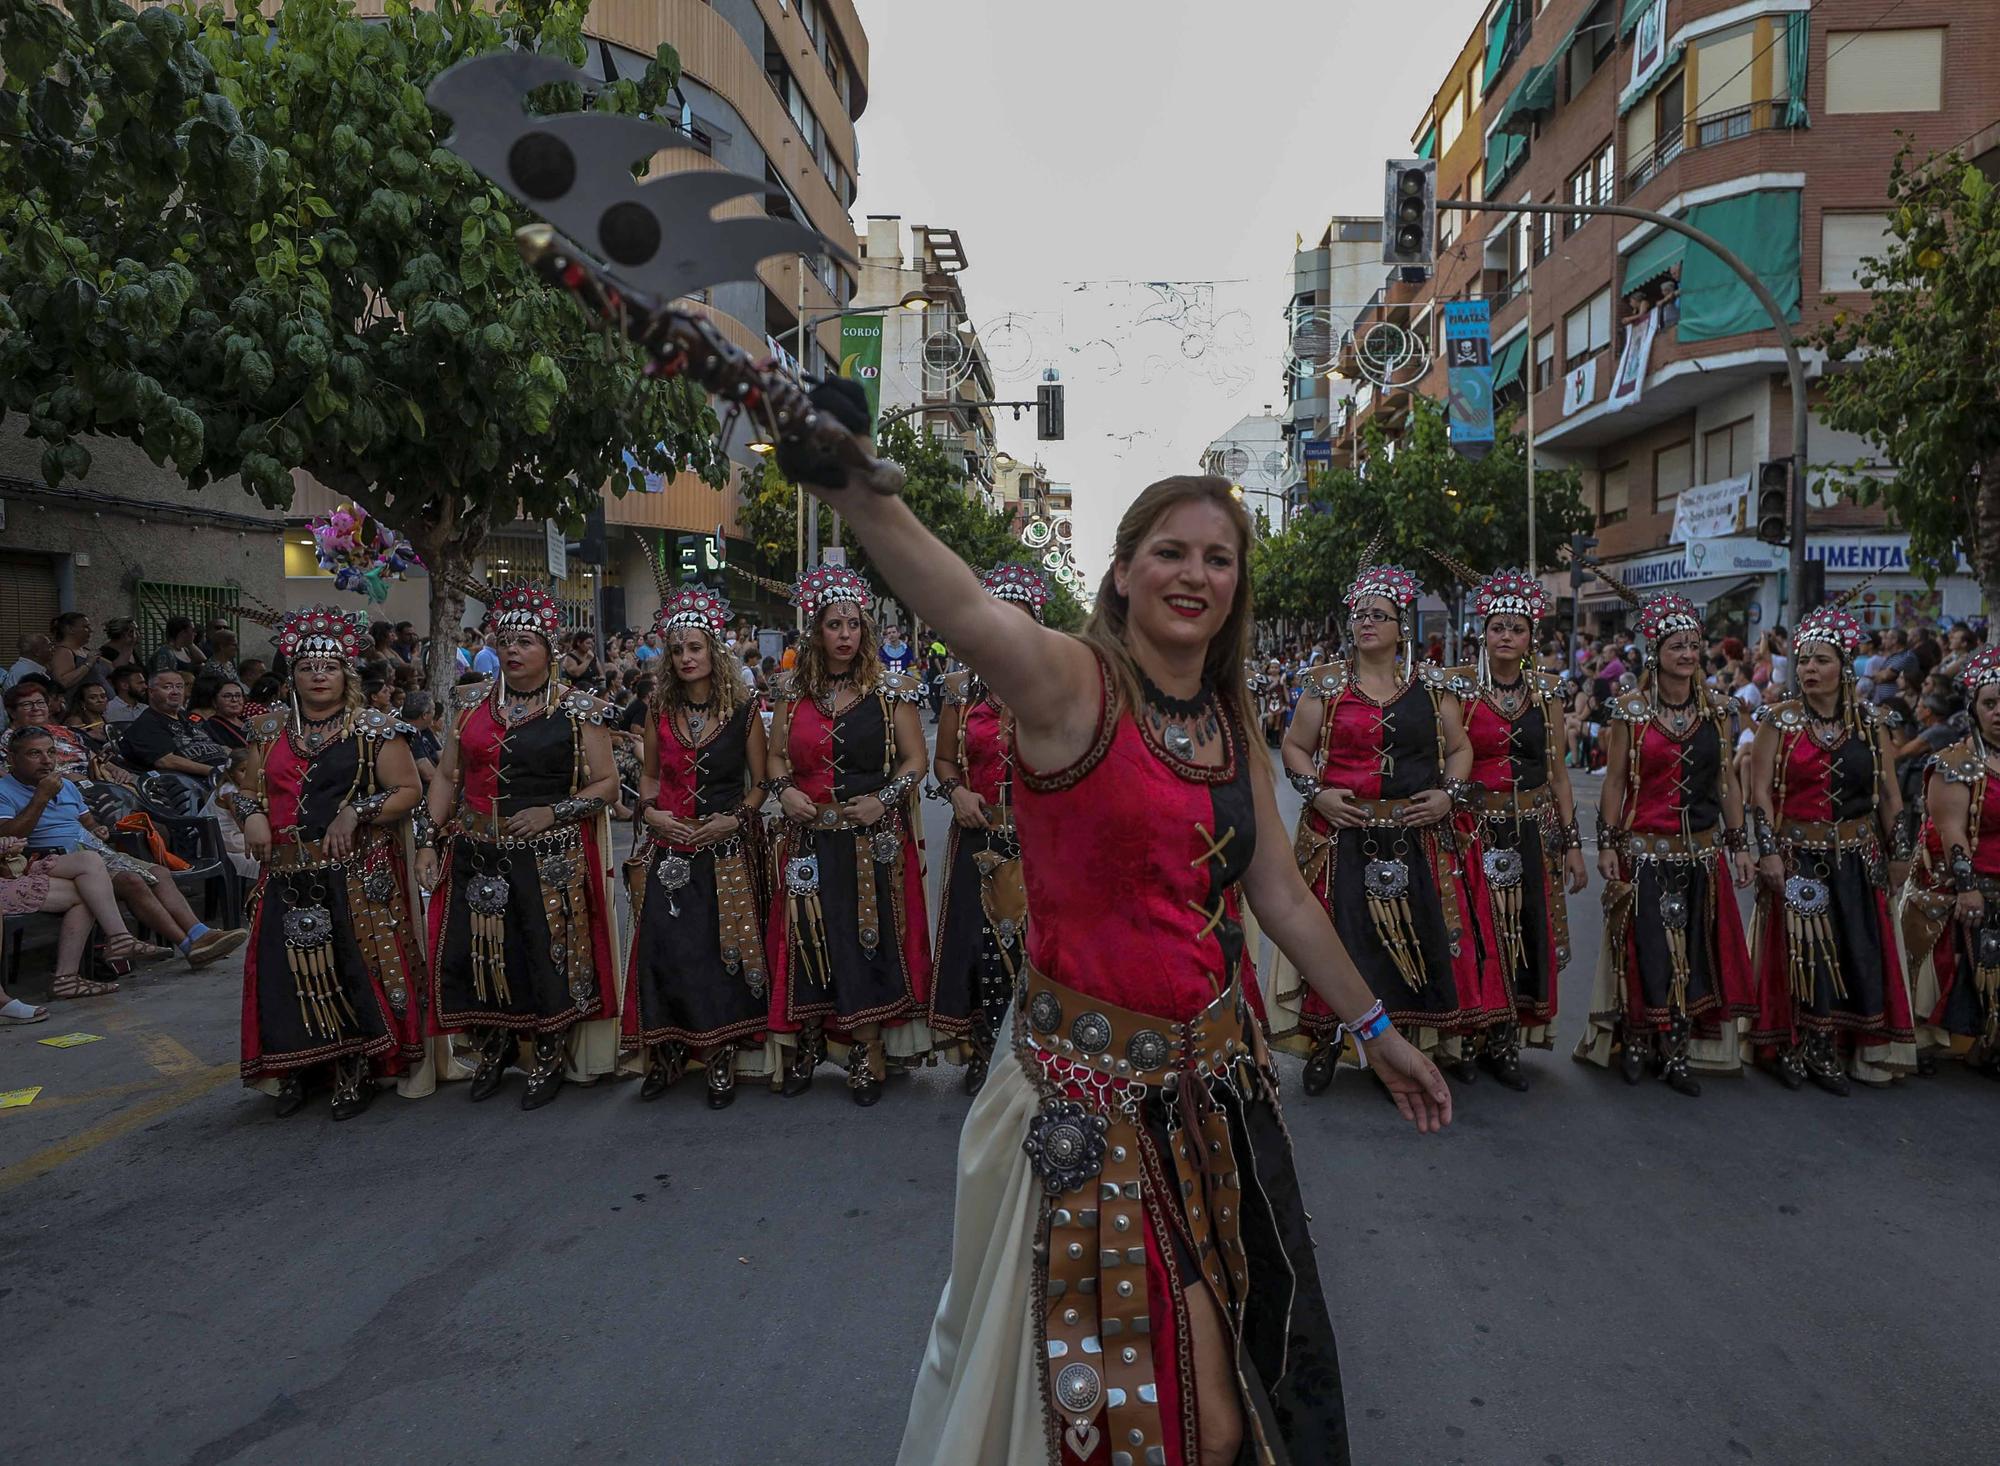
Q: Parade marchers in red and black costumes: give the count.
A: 11